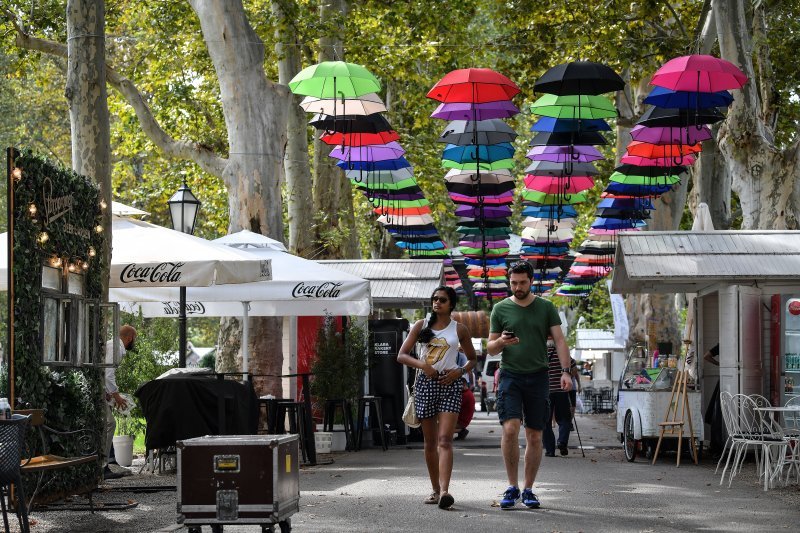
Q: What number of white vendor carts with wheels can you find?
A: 1